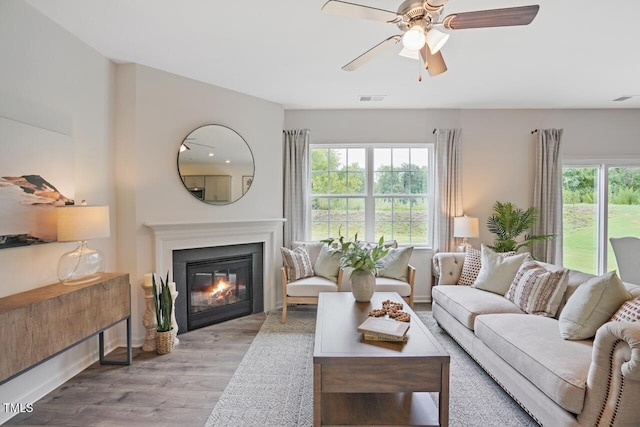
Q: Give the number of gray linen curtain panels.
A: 3